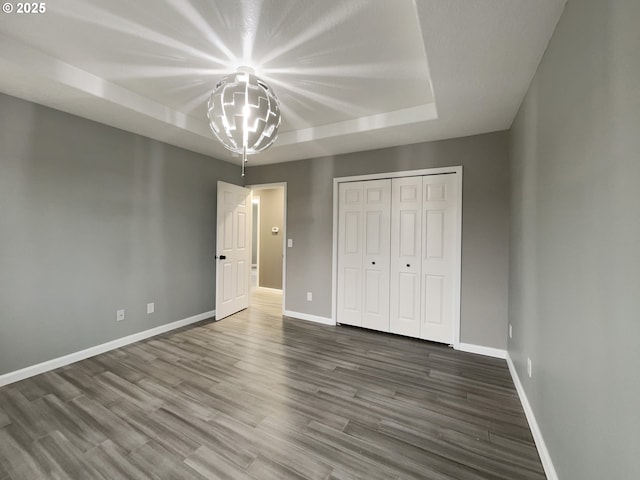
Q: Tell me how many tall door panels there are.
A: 12